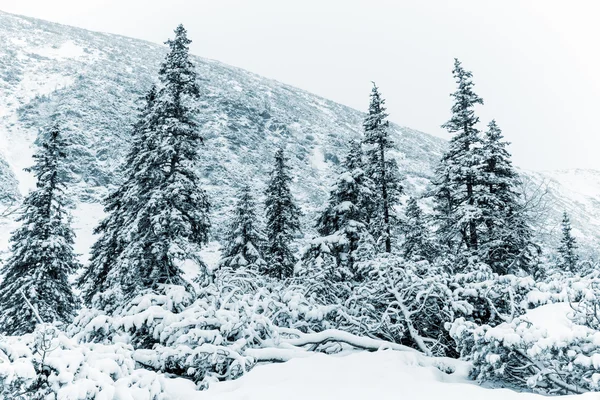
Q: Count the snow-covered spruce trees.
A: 11